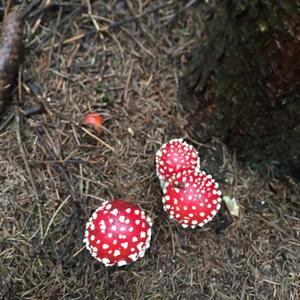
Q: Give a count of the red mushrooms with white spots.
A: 3